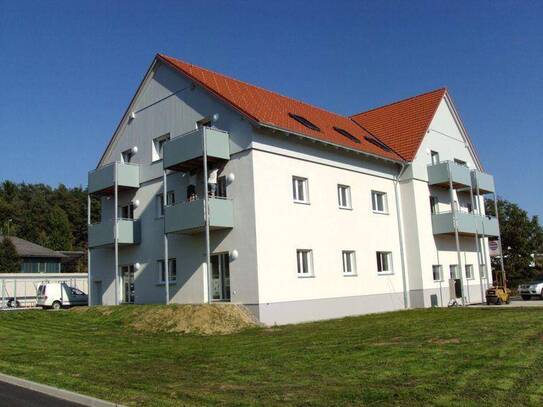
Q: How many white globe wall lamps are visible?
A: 6